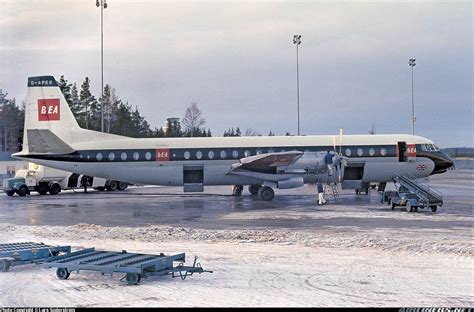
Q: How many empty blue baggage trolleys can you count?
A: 2